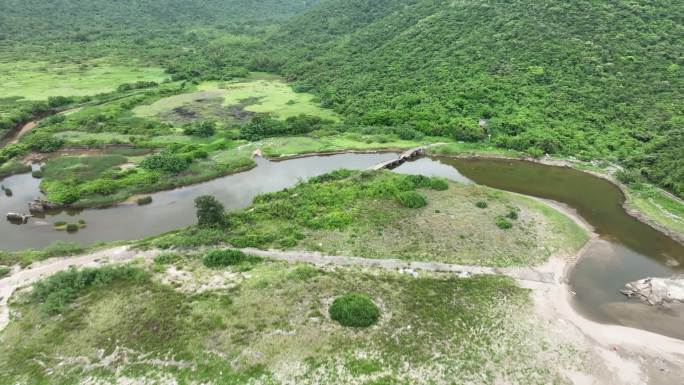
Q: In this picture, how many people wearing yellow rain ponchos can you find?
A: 0